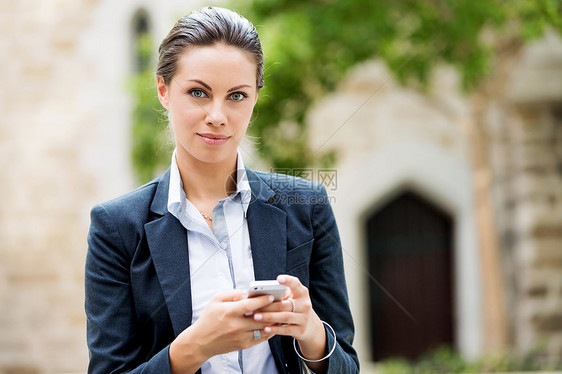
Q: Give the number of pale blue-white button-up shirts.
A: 1